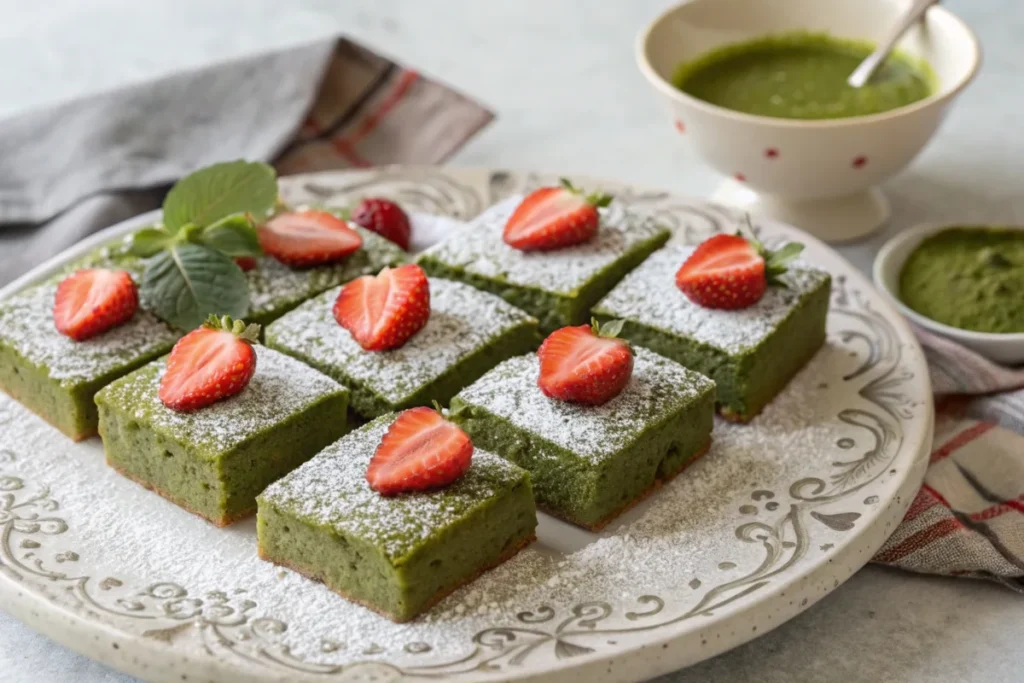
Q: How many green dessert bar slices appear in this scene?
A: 8